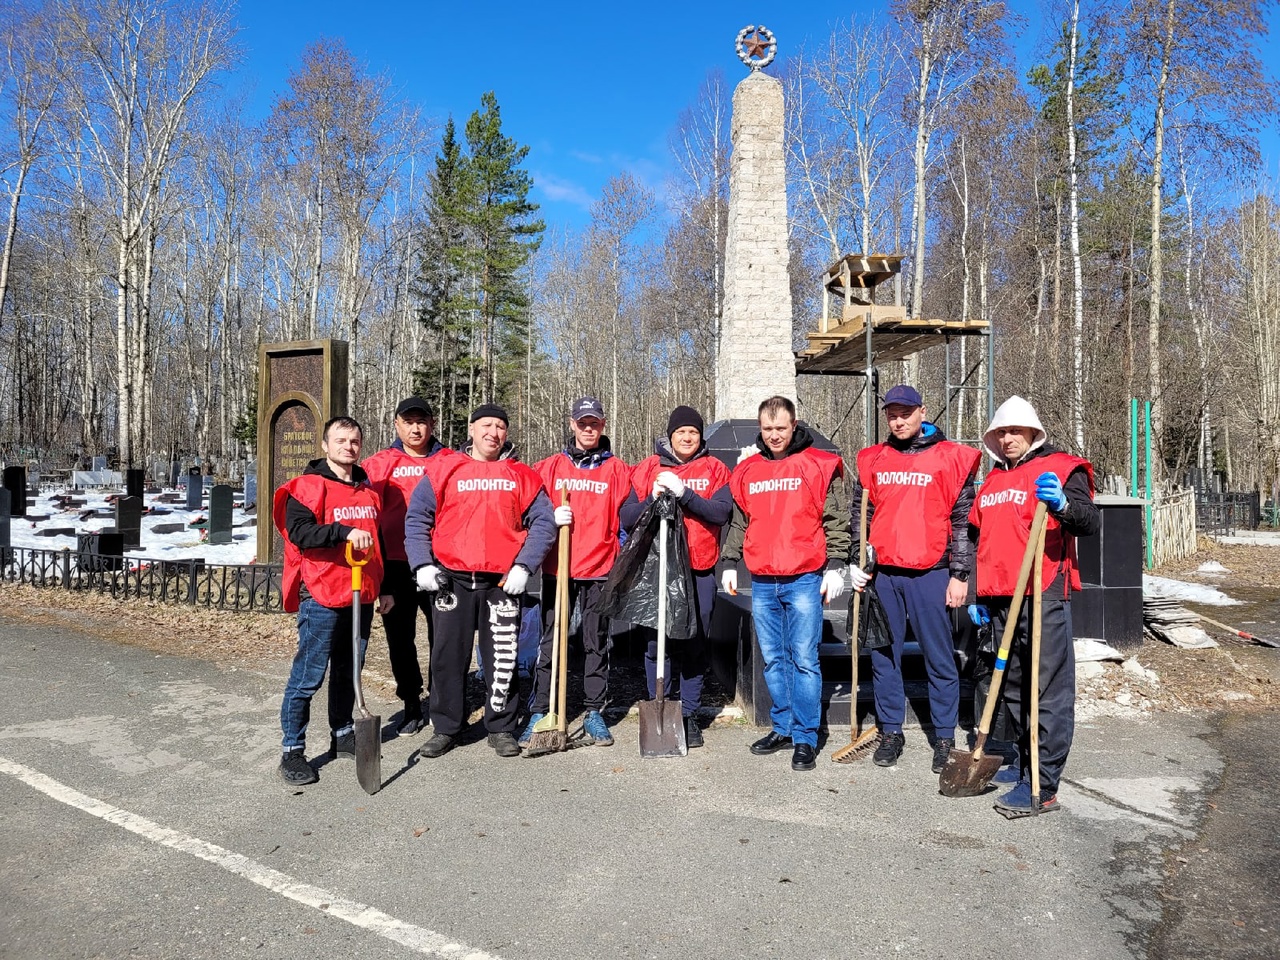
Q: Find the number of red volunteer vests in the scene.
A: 8